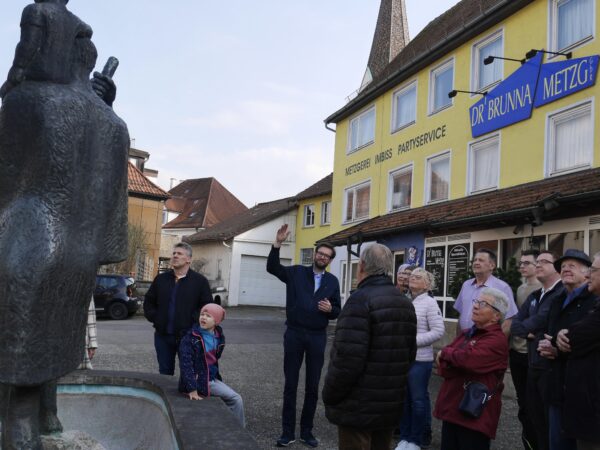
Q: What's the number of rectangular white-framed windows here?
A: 12